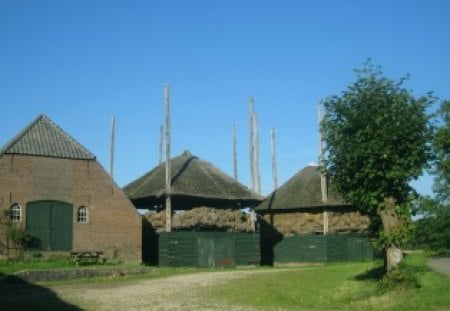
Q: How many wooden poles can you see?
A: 8